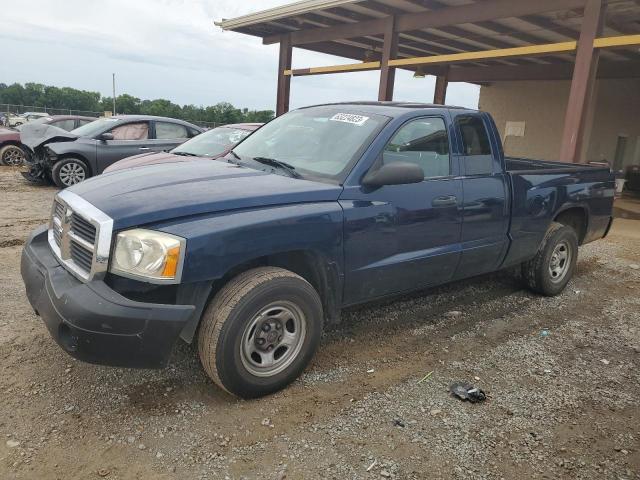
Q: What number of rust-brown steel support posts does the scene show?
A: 4